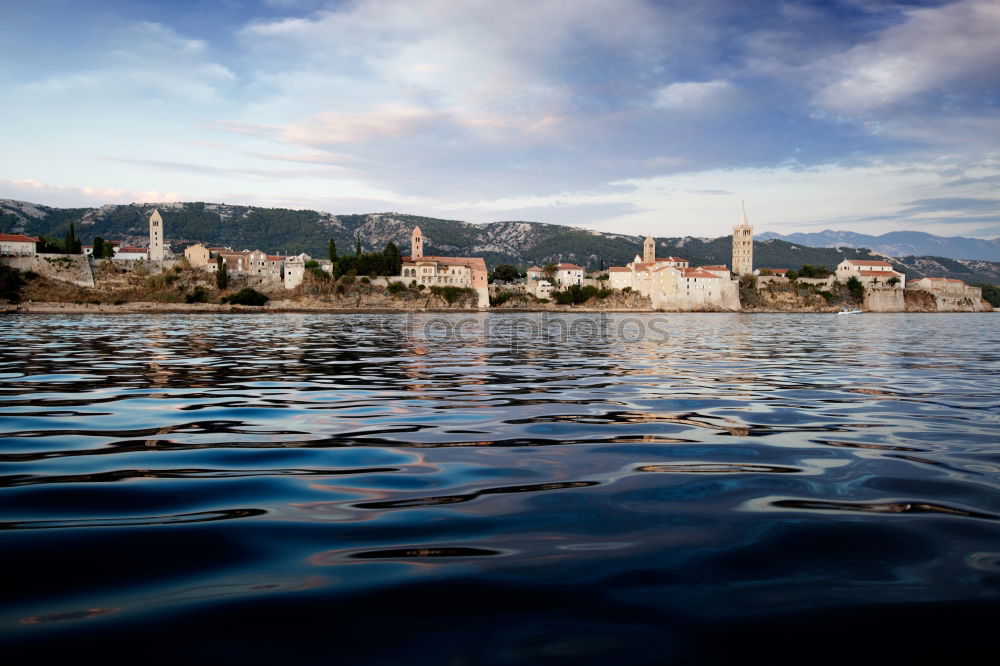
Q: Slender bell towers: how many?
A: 4